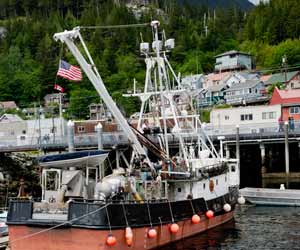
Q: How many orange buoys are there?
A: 6